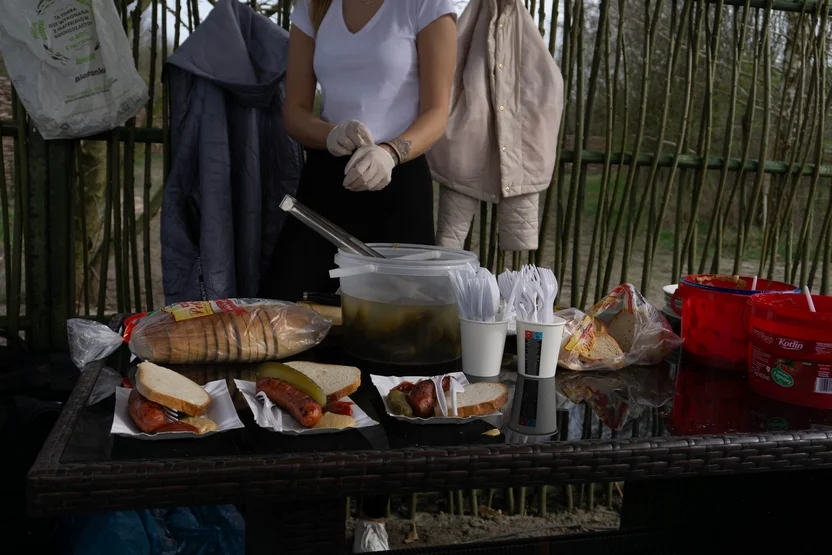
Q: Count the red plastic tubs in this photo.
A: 2